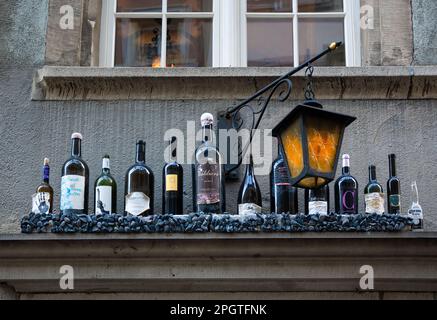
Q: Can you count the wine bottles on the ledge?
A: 12